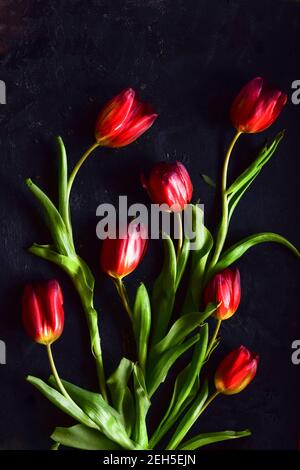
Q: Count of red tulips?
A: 7